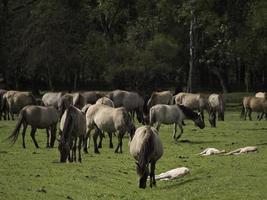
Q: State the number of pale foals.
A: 3